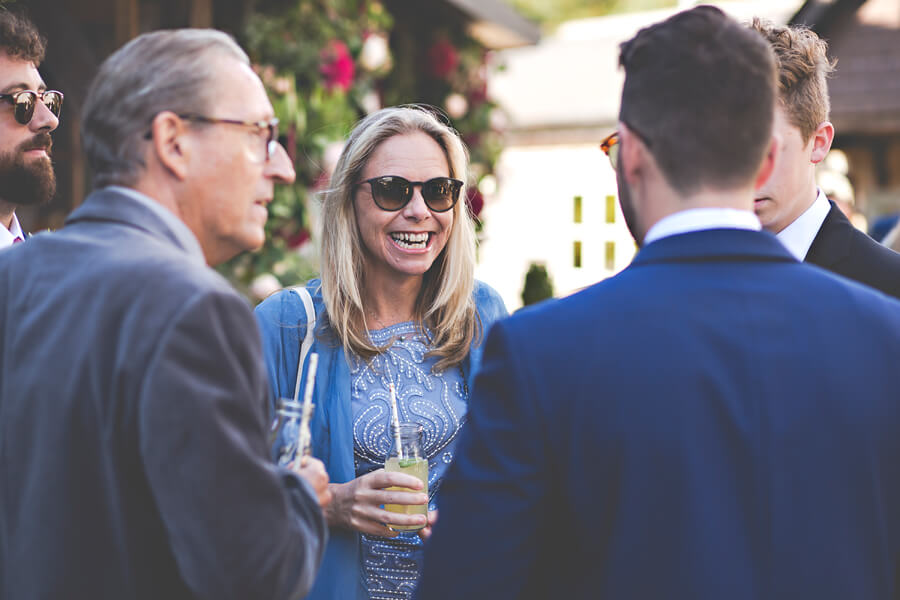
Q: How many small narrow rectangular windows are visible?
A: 4